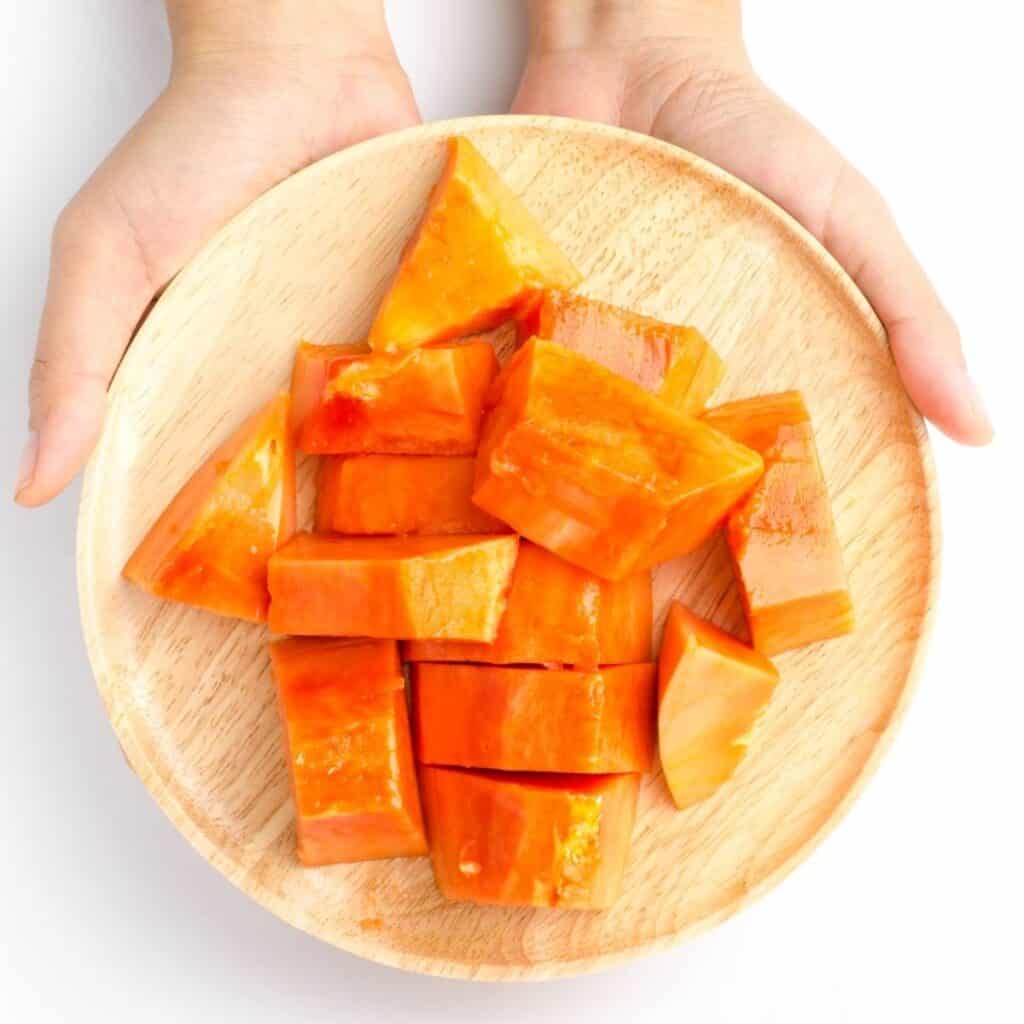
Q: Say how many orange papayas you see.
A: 13